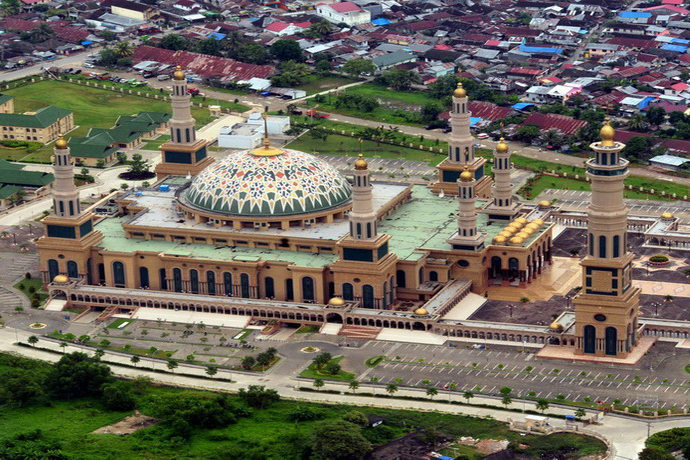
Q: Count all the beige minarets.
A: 7